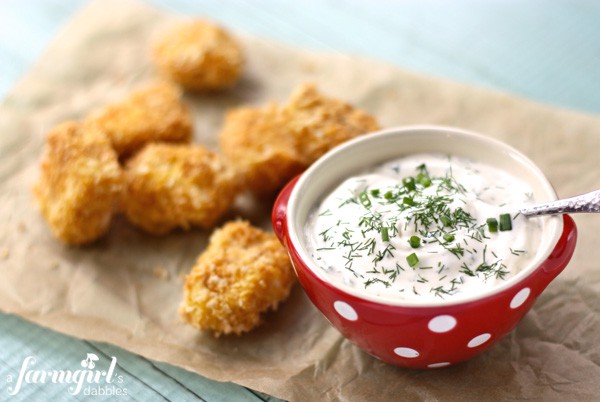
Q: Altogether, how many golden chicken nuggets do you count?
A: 7